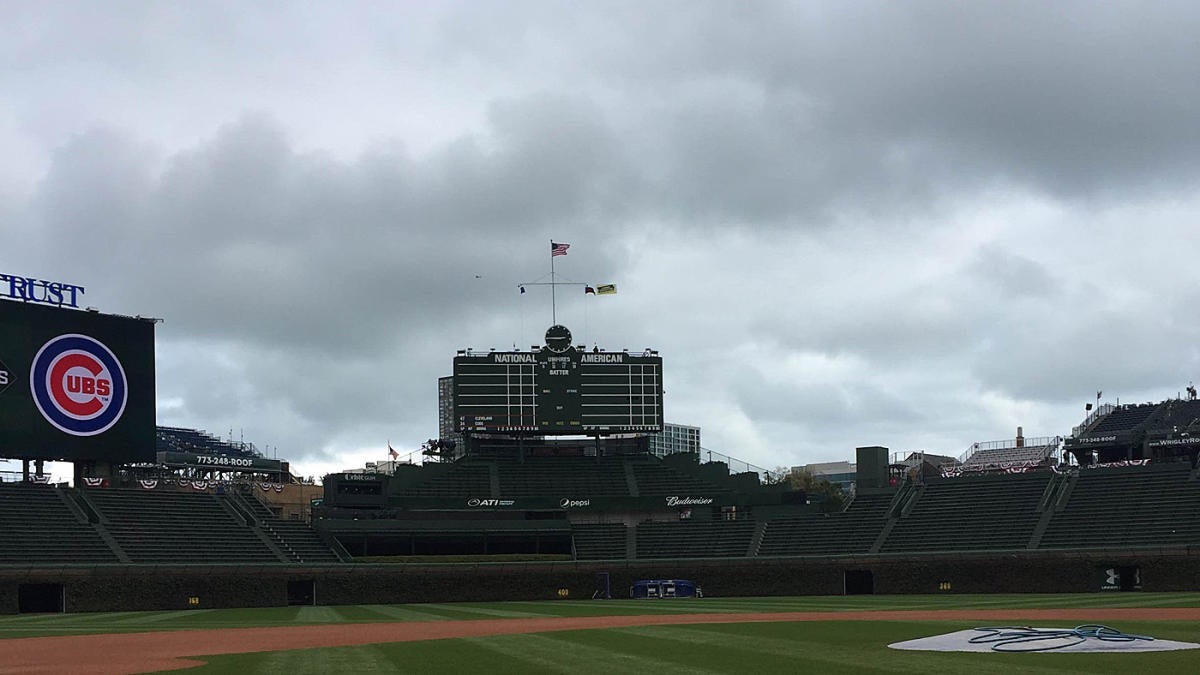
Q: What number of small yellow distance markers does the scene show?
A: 3